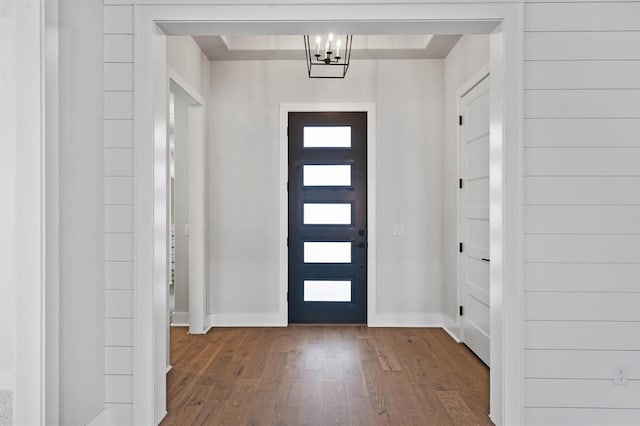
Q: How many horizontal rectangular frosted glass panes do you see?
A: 5